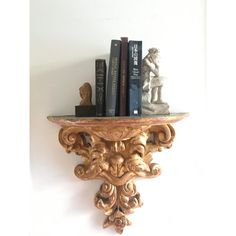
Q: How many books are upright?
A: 4